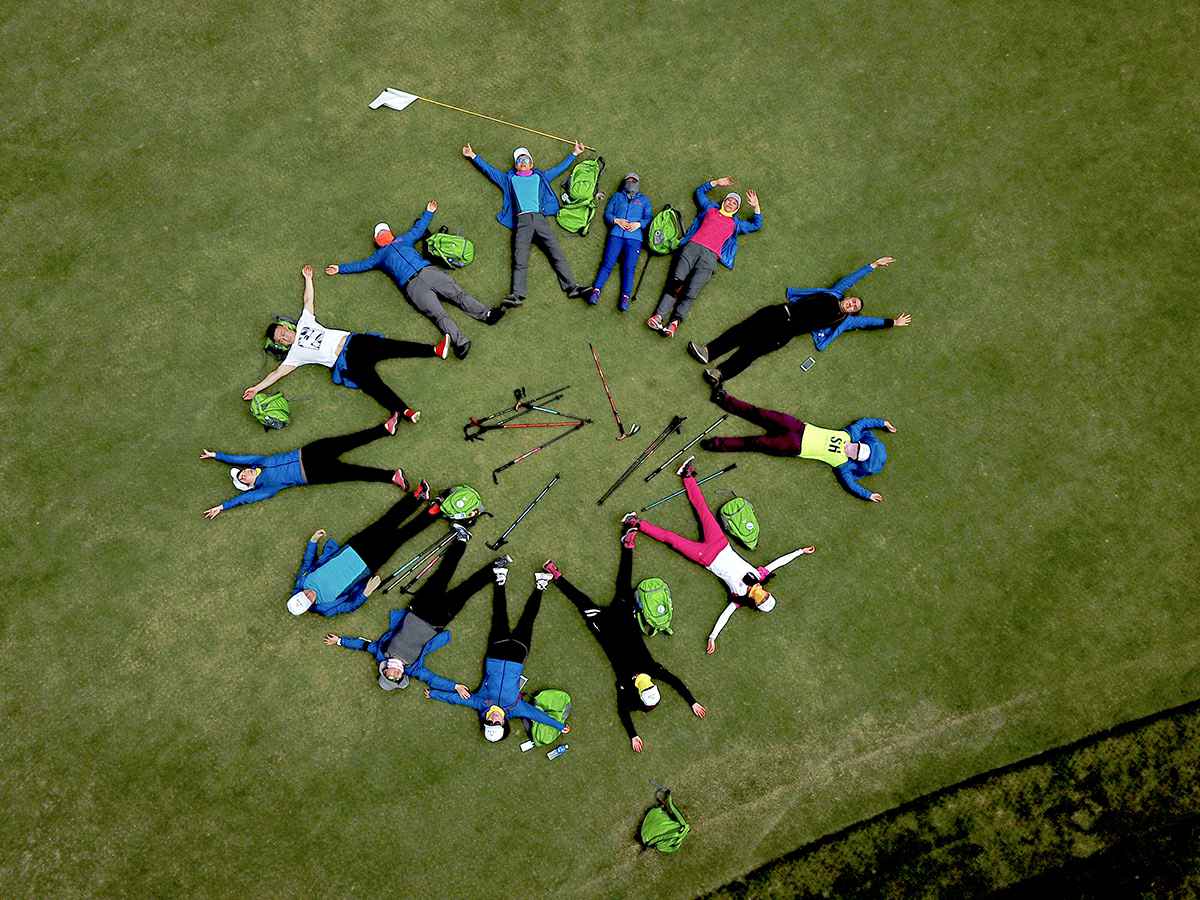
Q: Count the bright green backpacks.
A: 11